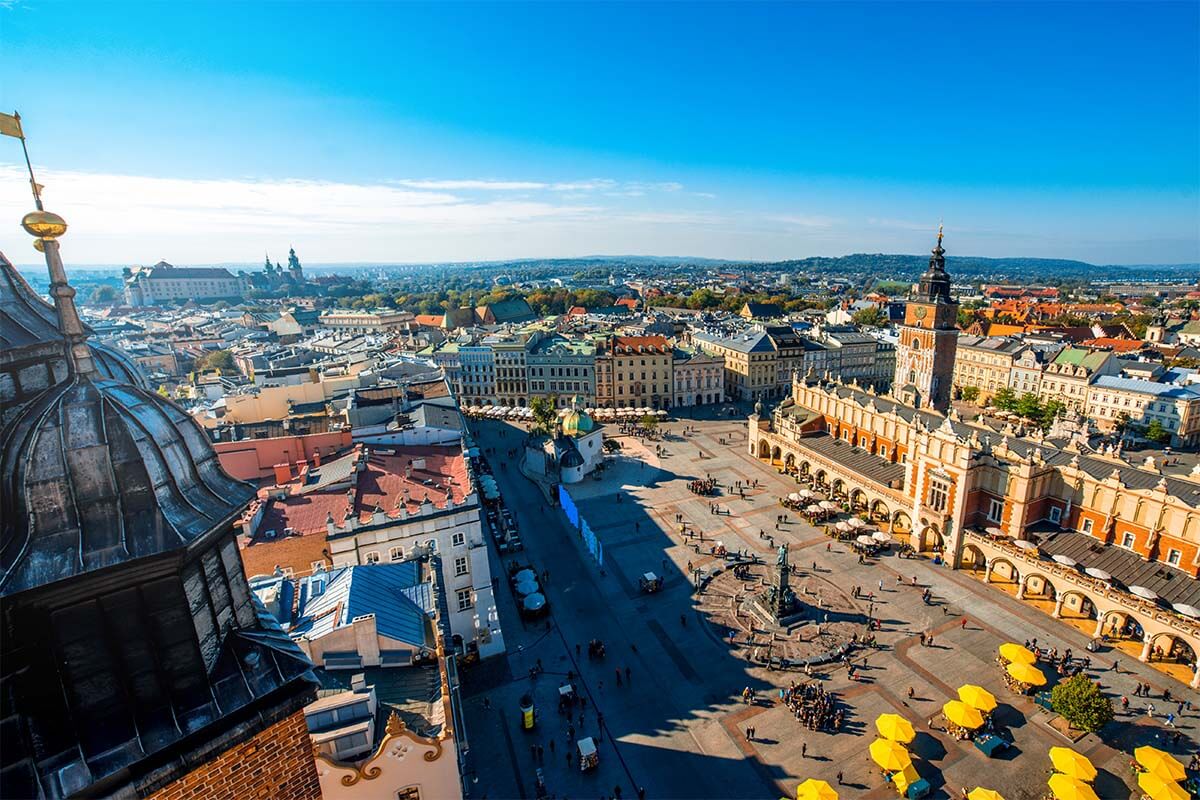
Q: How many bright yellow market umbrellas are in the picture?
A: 12